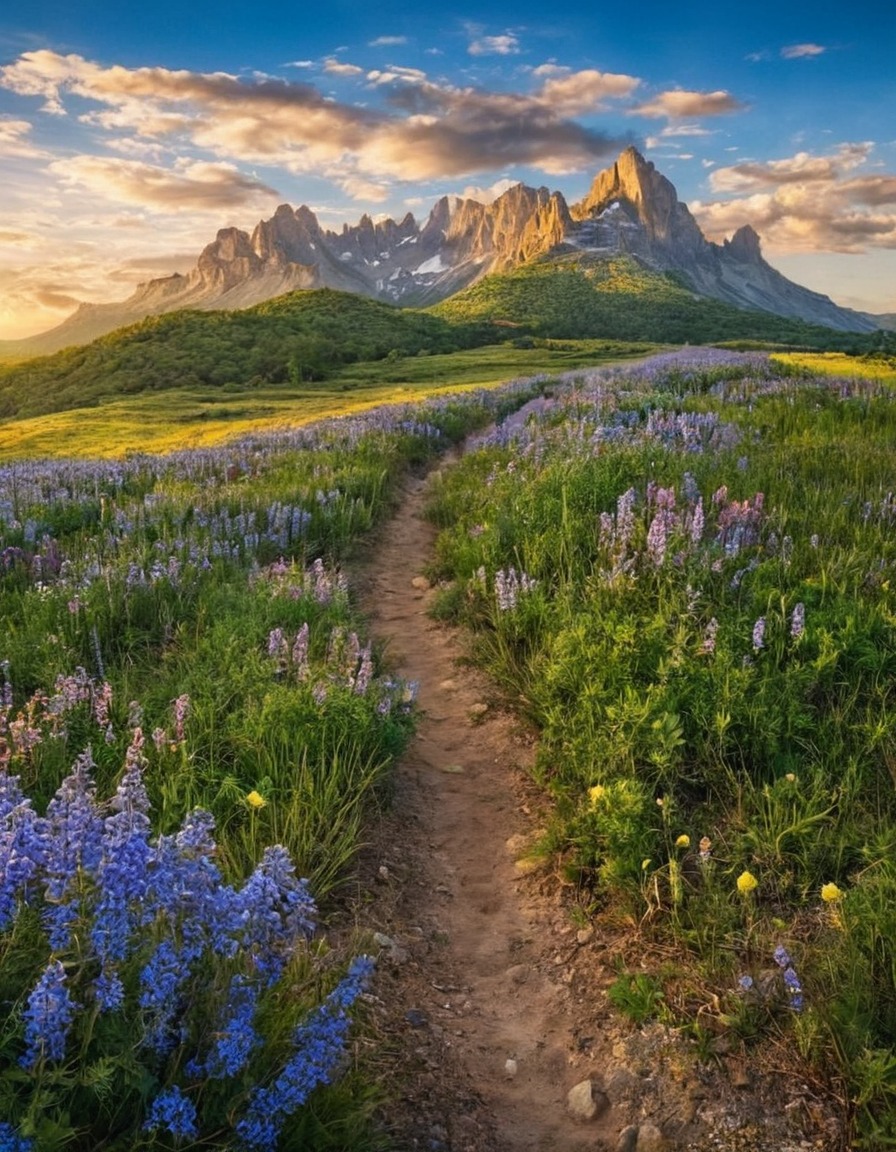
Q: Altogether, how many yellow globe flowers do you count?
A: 5